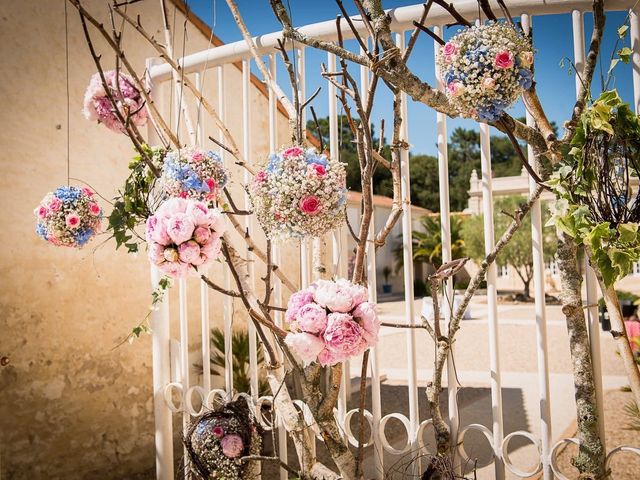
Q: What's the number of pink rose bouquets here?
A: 3